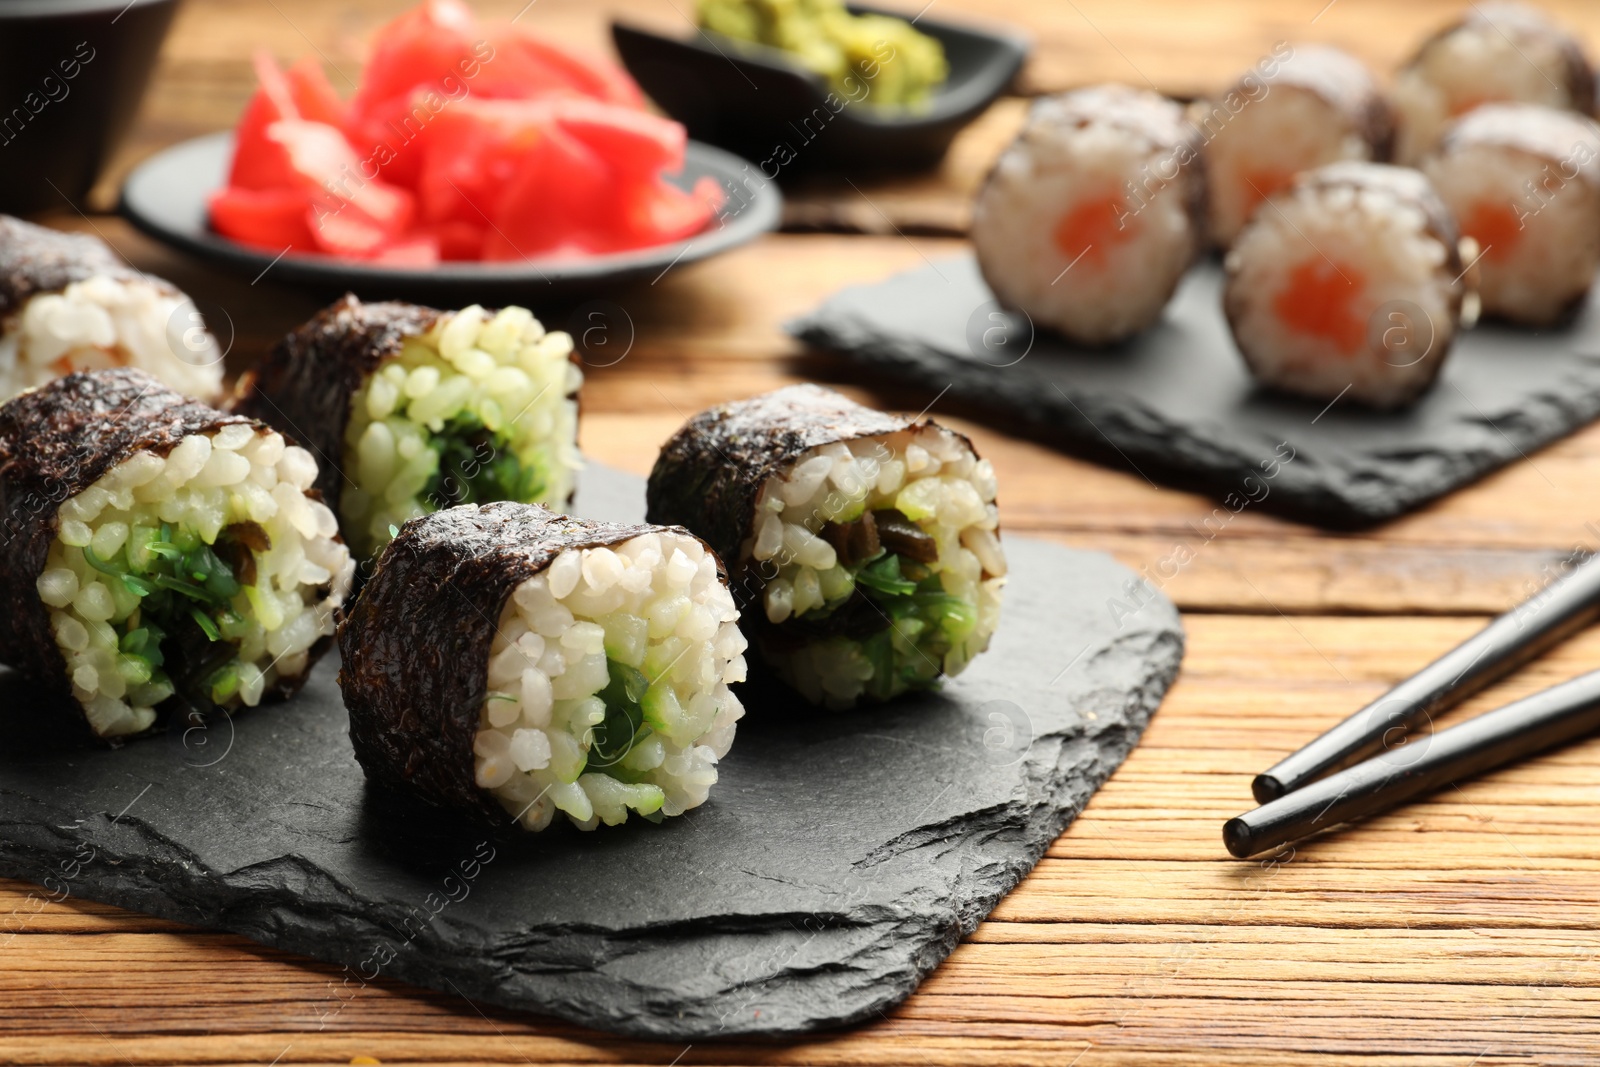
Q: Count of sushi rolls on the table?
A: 10